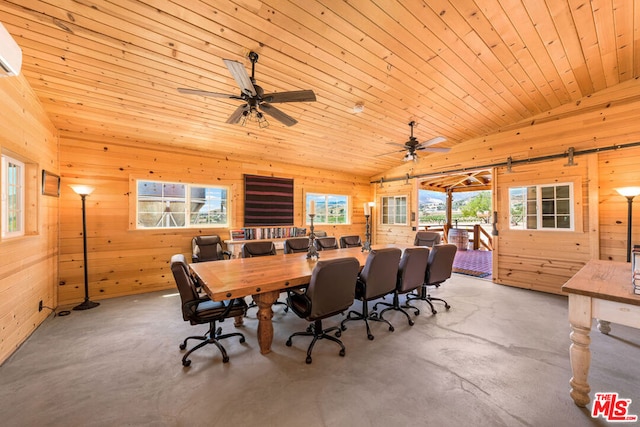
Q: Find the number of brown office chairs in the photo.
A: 11